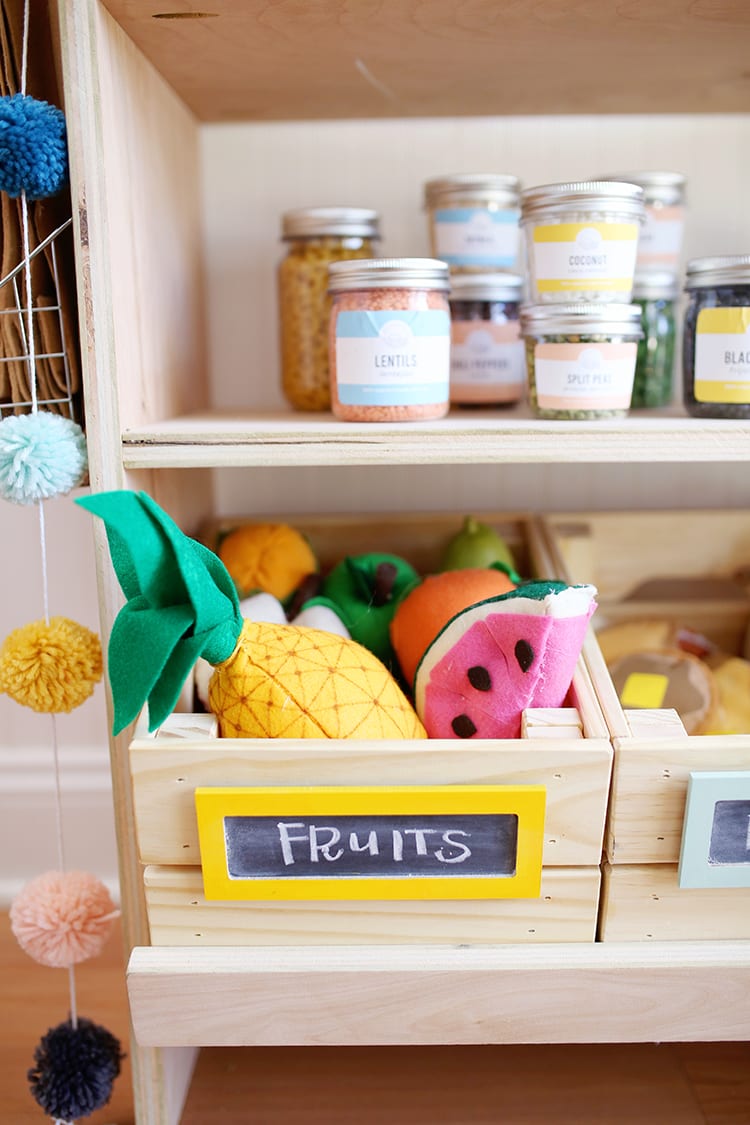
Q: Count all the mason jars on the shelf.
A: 9